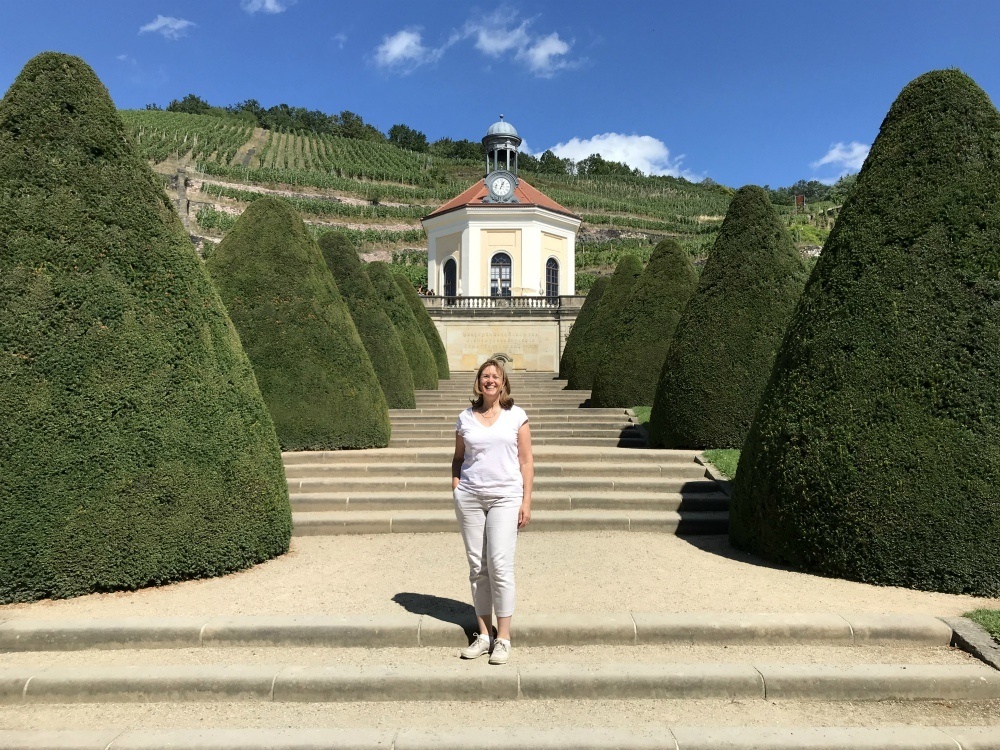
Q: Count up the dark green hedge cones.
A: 10